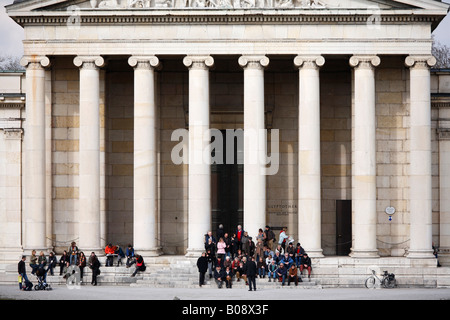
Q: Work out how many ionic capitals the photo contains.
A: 8